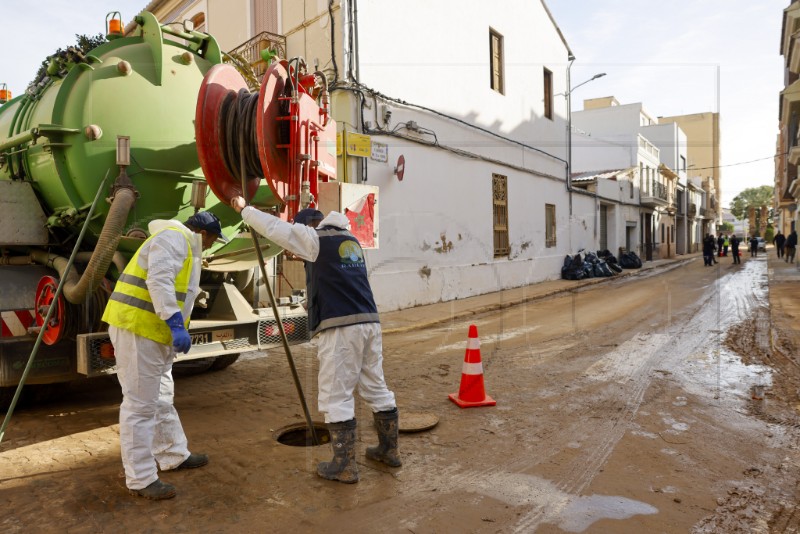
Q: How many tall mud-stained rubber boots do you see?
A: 2